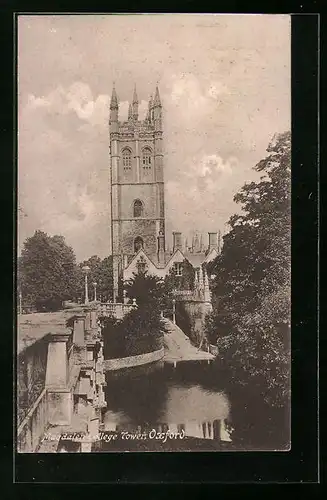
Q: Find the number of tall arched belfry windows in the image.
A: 2